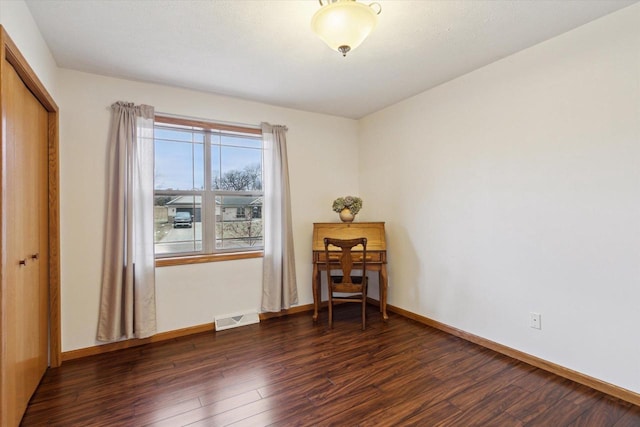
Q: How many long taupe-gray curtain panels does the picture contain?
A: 2